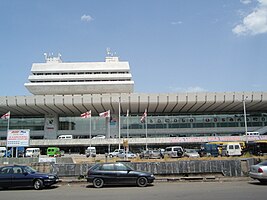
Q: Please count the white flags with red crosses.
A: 4